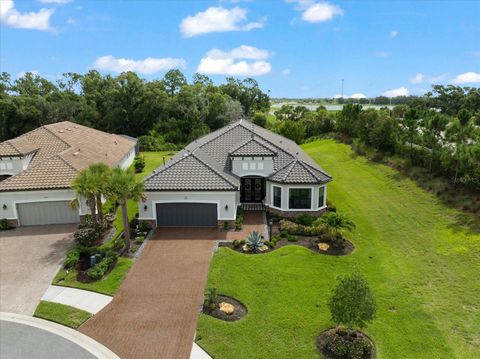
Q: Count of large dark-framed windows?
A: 3